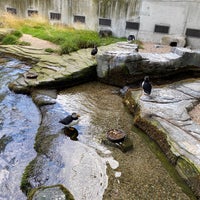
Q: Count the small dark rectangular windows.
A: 8